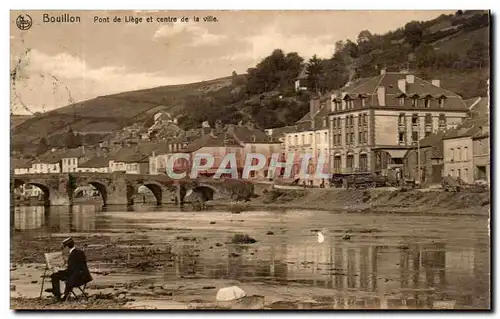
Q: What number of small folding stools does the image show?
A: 1